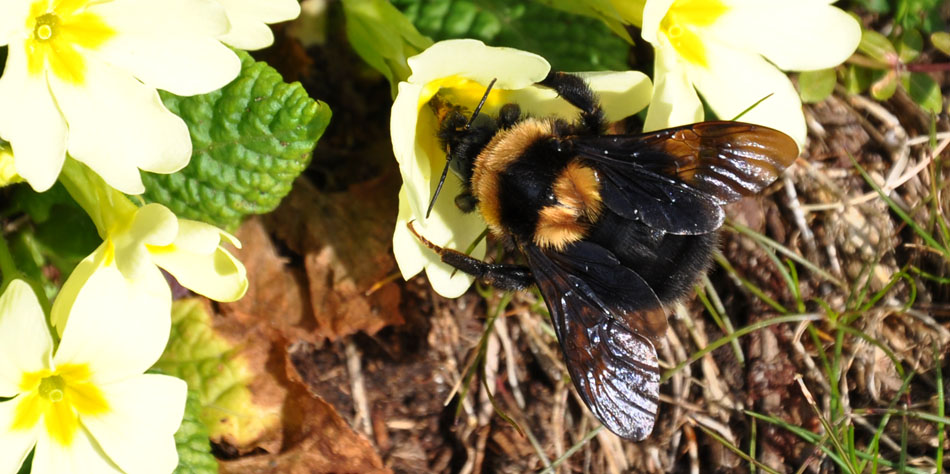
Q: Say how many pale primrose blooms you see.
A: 5